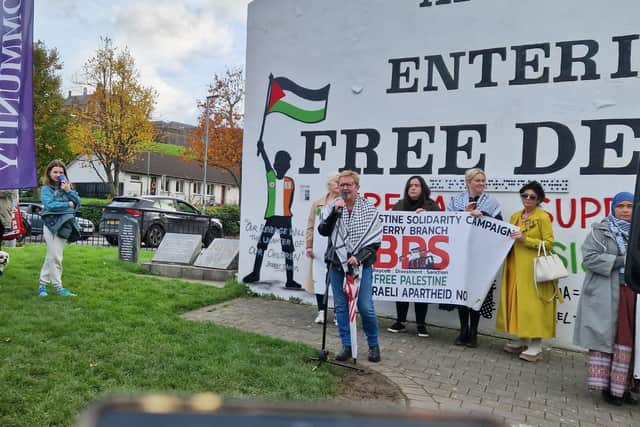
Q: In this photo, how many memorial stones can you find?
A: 3